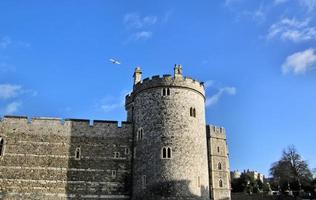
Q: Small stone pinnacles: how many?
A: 2